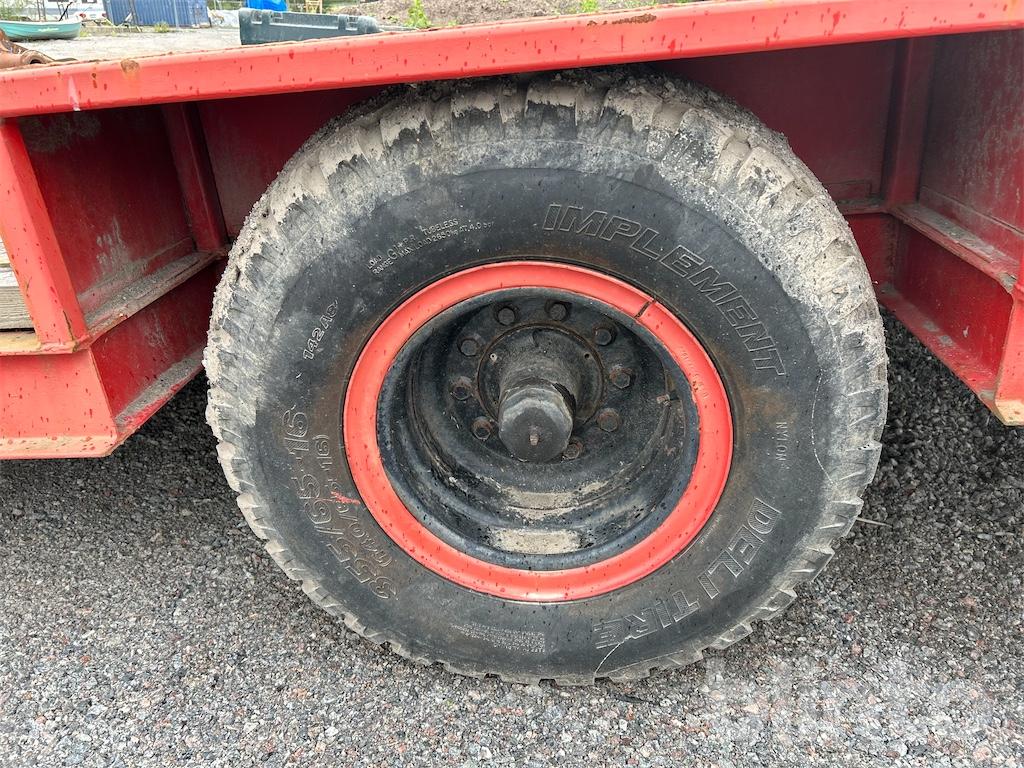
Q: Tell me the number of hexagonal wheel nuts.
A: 9